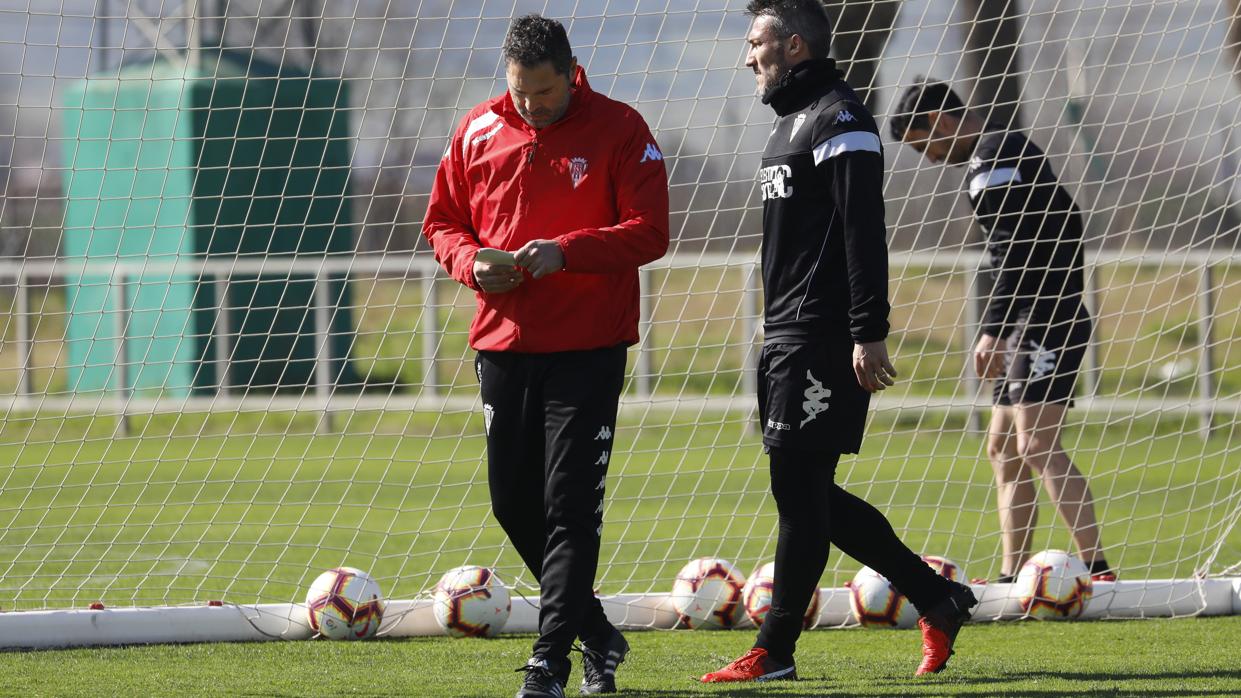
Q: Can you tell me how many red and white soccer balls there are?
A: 7